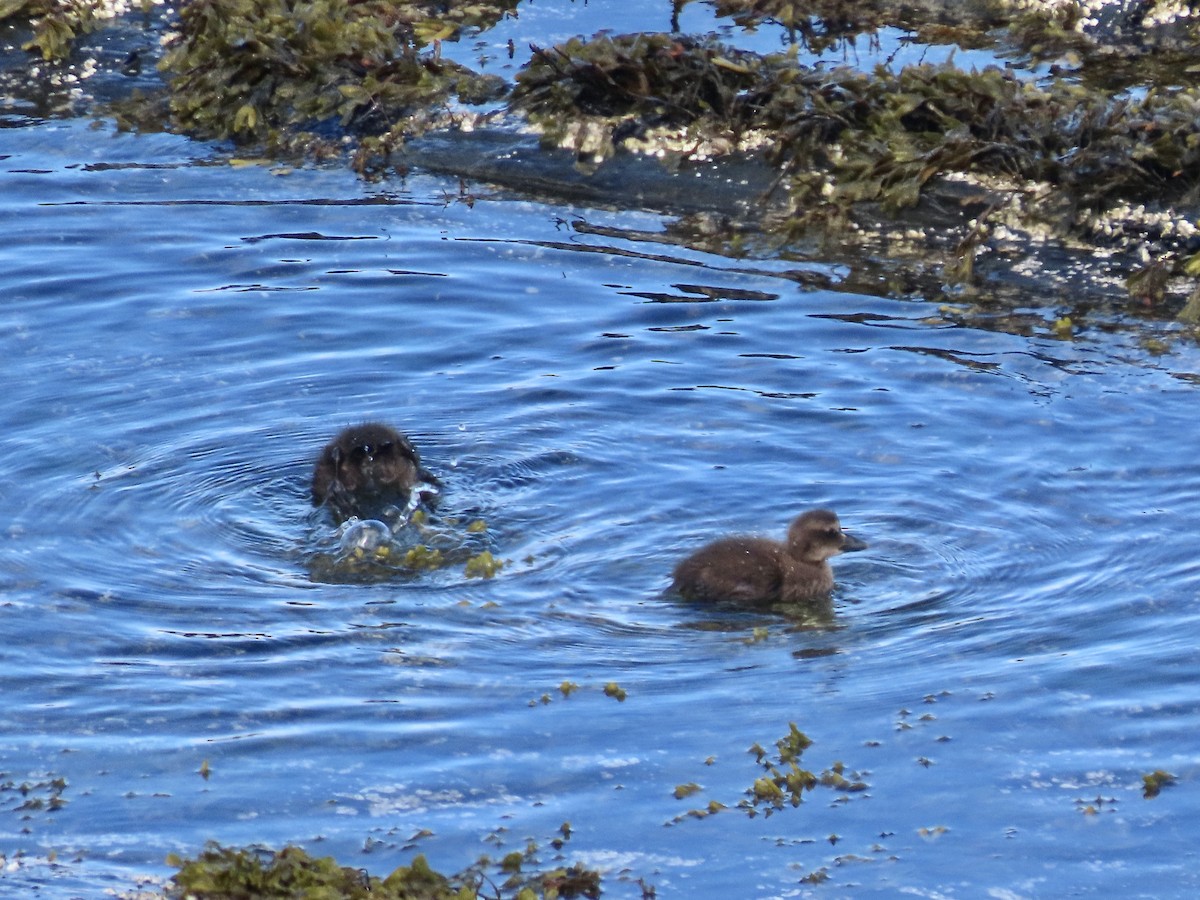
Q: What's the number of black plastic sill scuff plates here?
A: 0